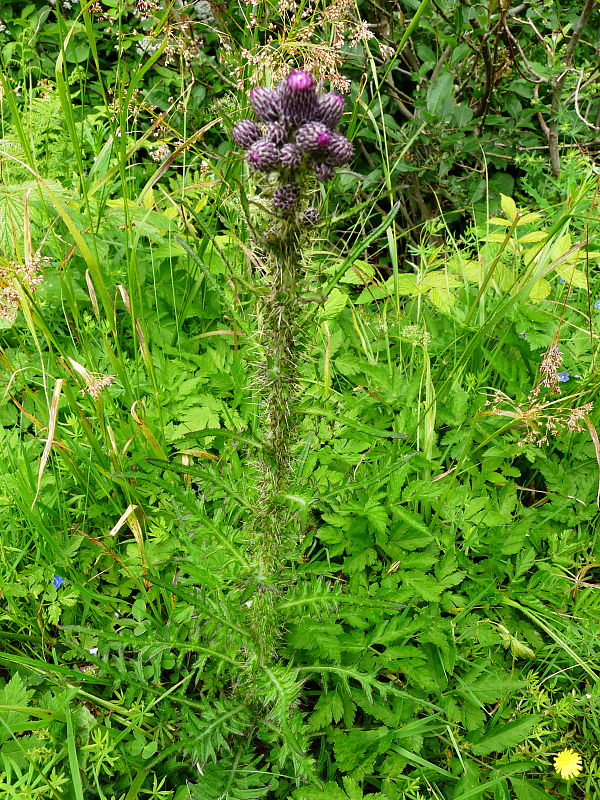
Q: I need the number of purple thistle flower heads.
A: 12